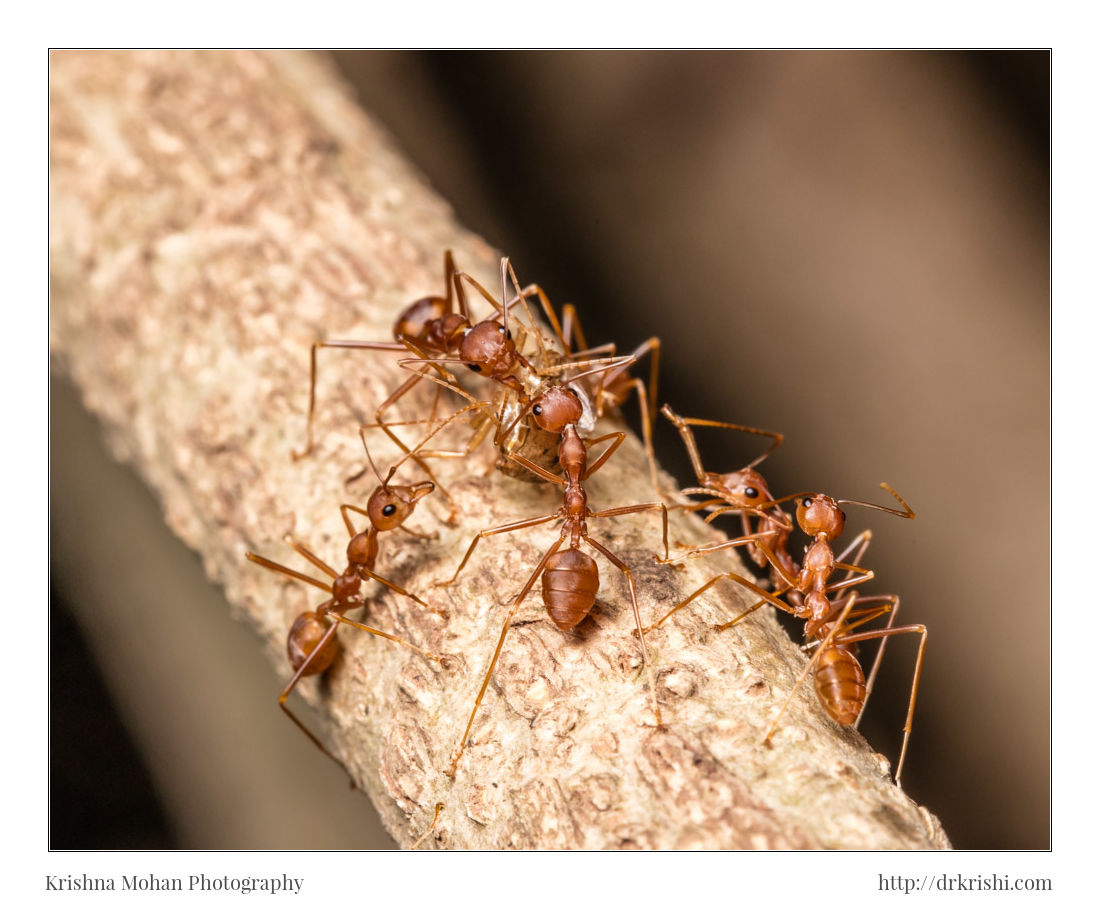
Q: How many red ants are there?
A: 6